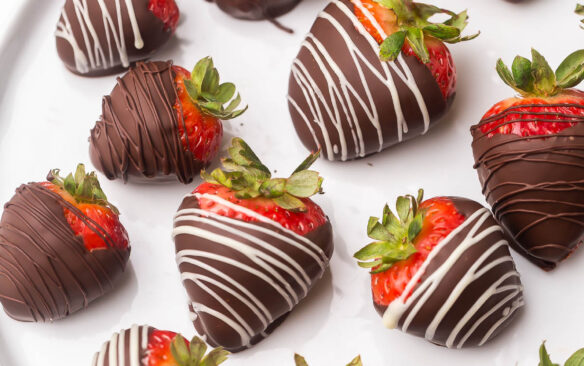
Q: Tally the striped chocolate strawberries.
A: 5